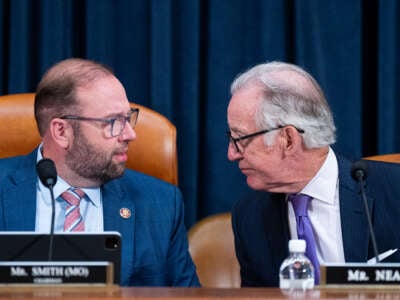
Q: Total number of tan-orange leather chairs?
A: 3